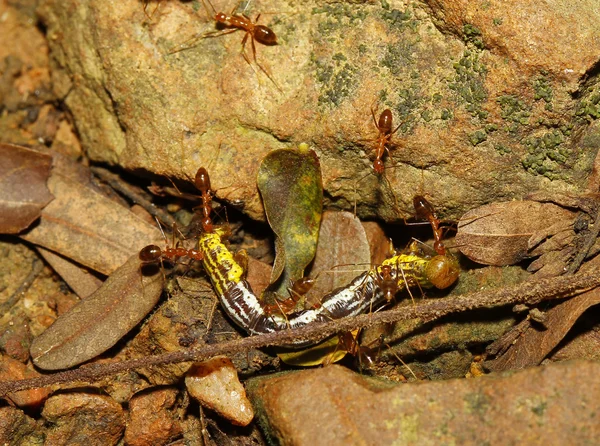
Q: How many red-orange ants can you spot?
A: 8